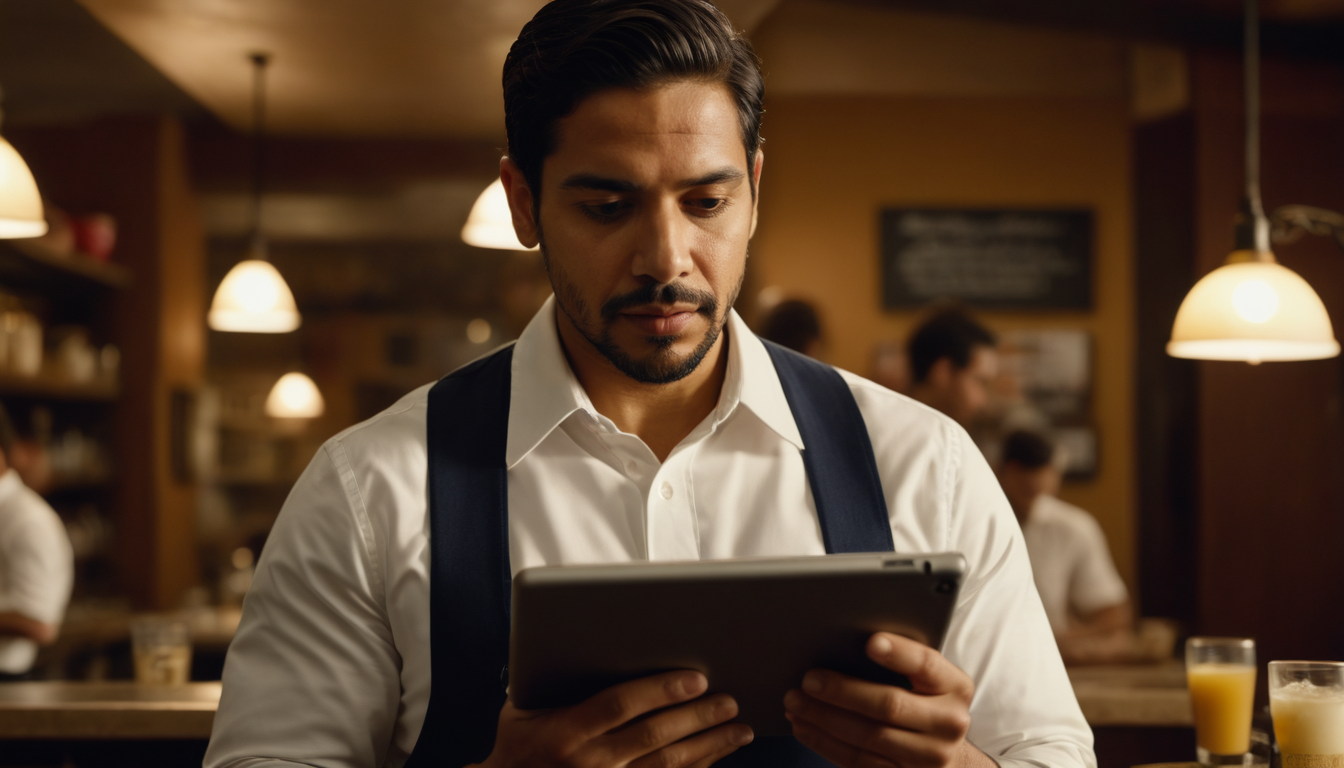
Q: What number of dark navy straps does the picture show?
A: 2